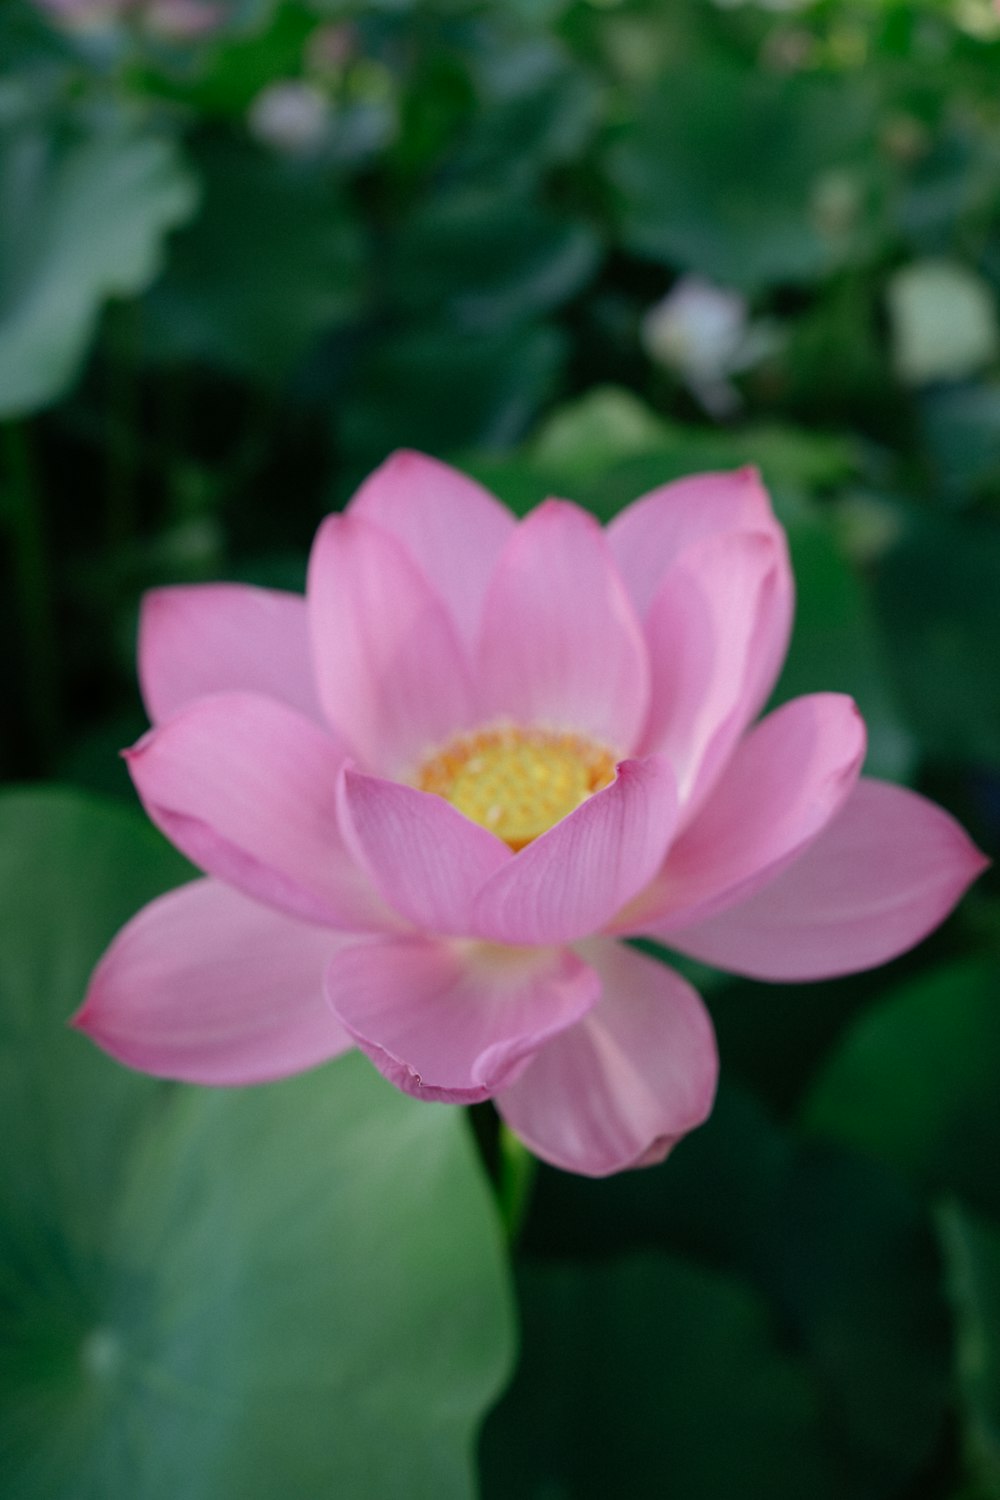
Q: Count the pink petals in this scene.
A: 14